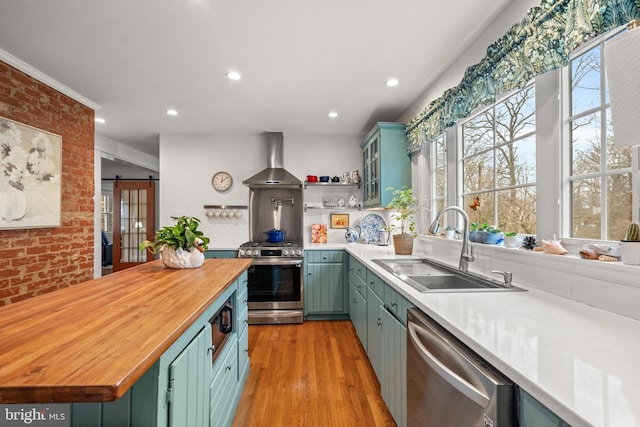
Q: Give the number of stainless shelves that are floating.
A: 2